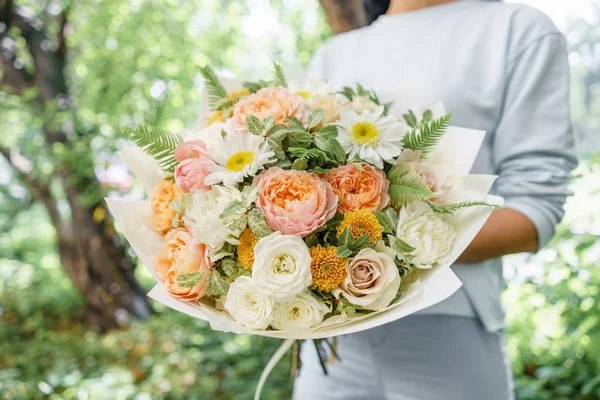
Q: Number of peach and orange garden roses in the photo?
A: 5